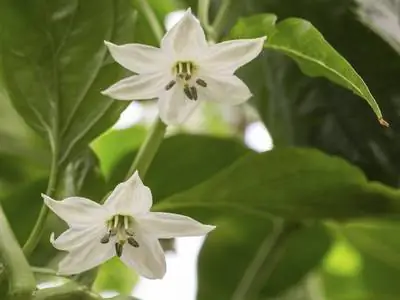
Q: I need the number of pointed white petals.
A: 12